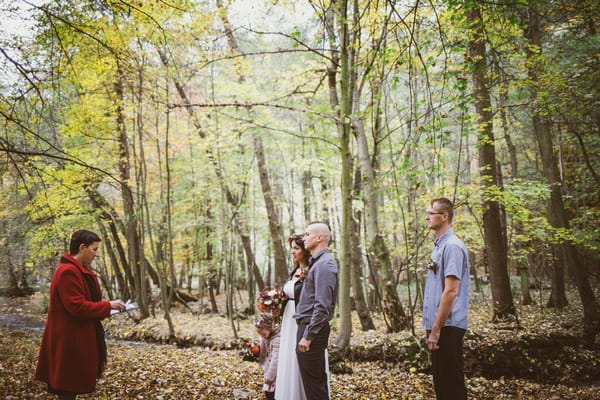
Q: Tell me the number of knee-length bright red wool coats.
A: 1